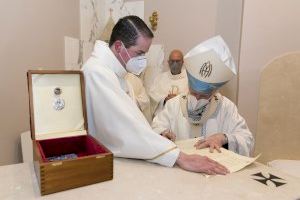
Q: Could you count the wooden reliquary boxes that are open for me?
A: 1